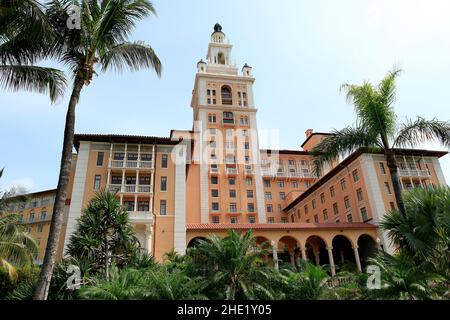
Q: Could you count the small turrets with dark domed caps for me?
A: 2